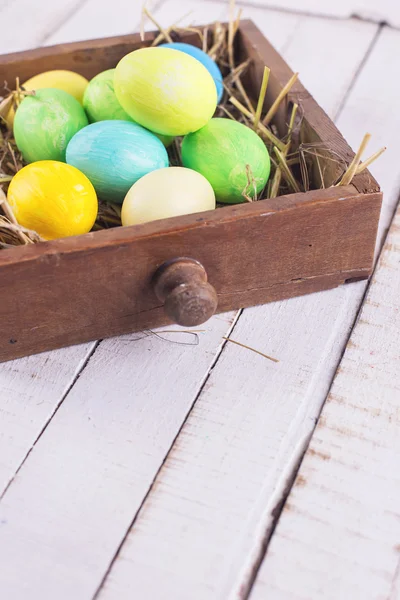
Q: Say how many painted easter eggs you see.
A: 9